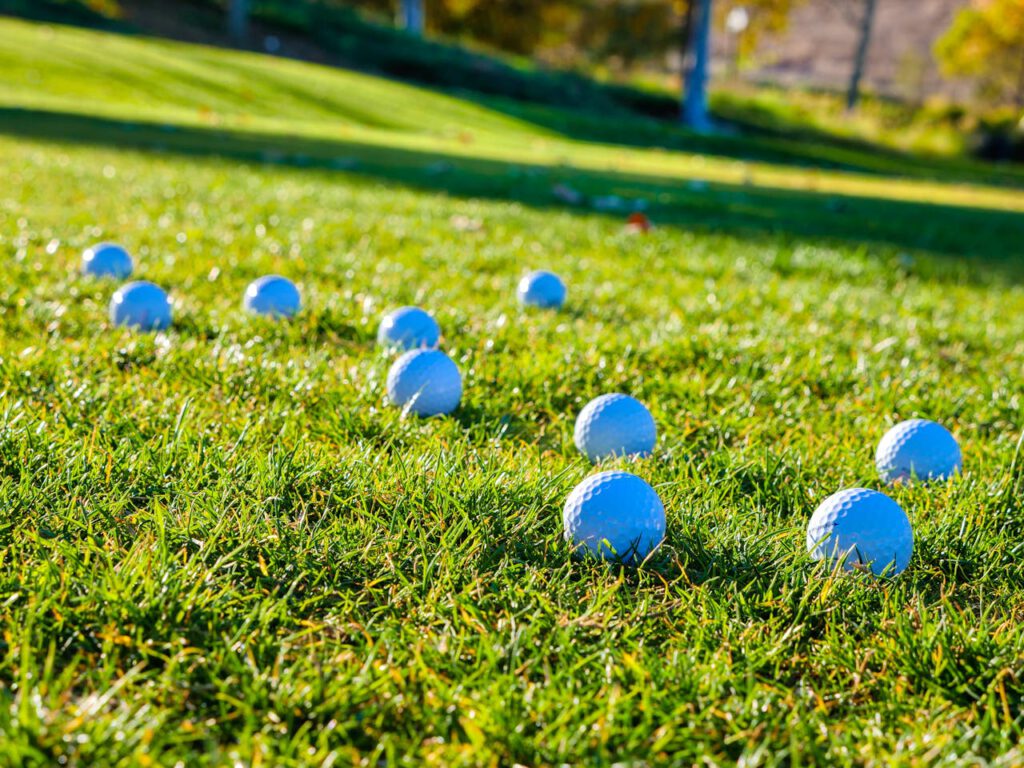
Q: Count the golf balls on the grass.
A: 10